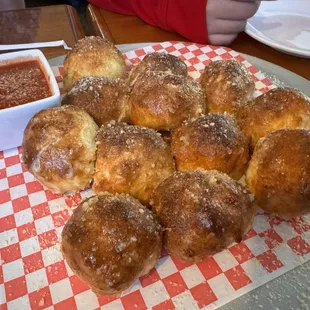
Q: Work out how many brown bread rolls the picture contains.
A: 12